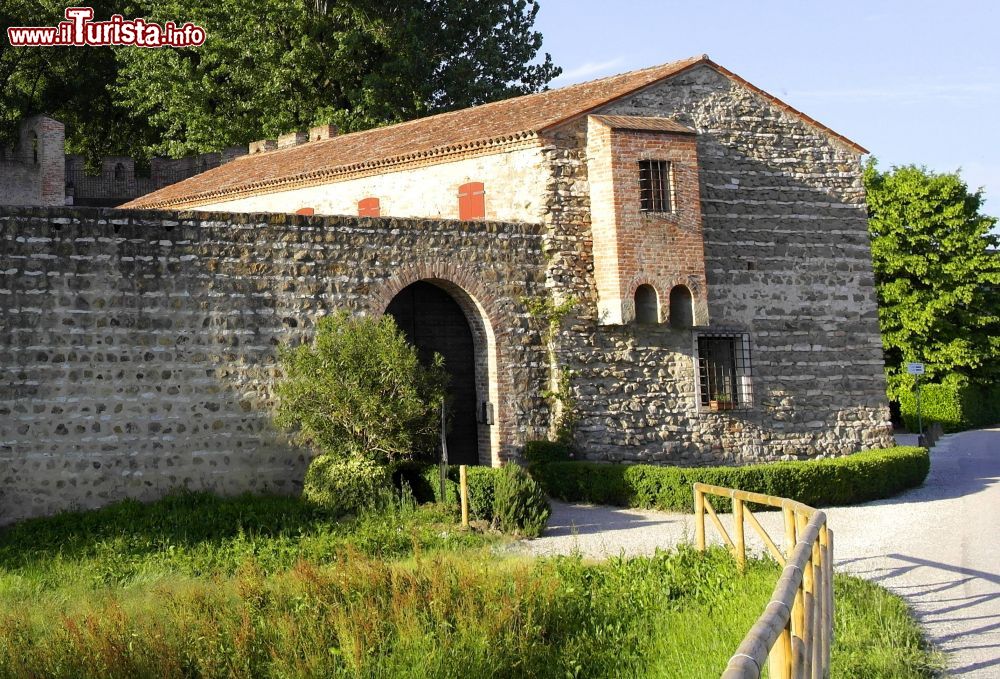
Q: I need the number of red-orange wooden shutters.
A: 3